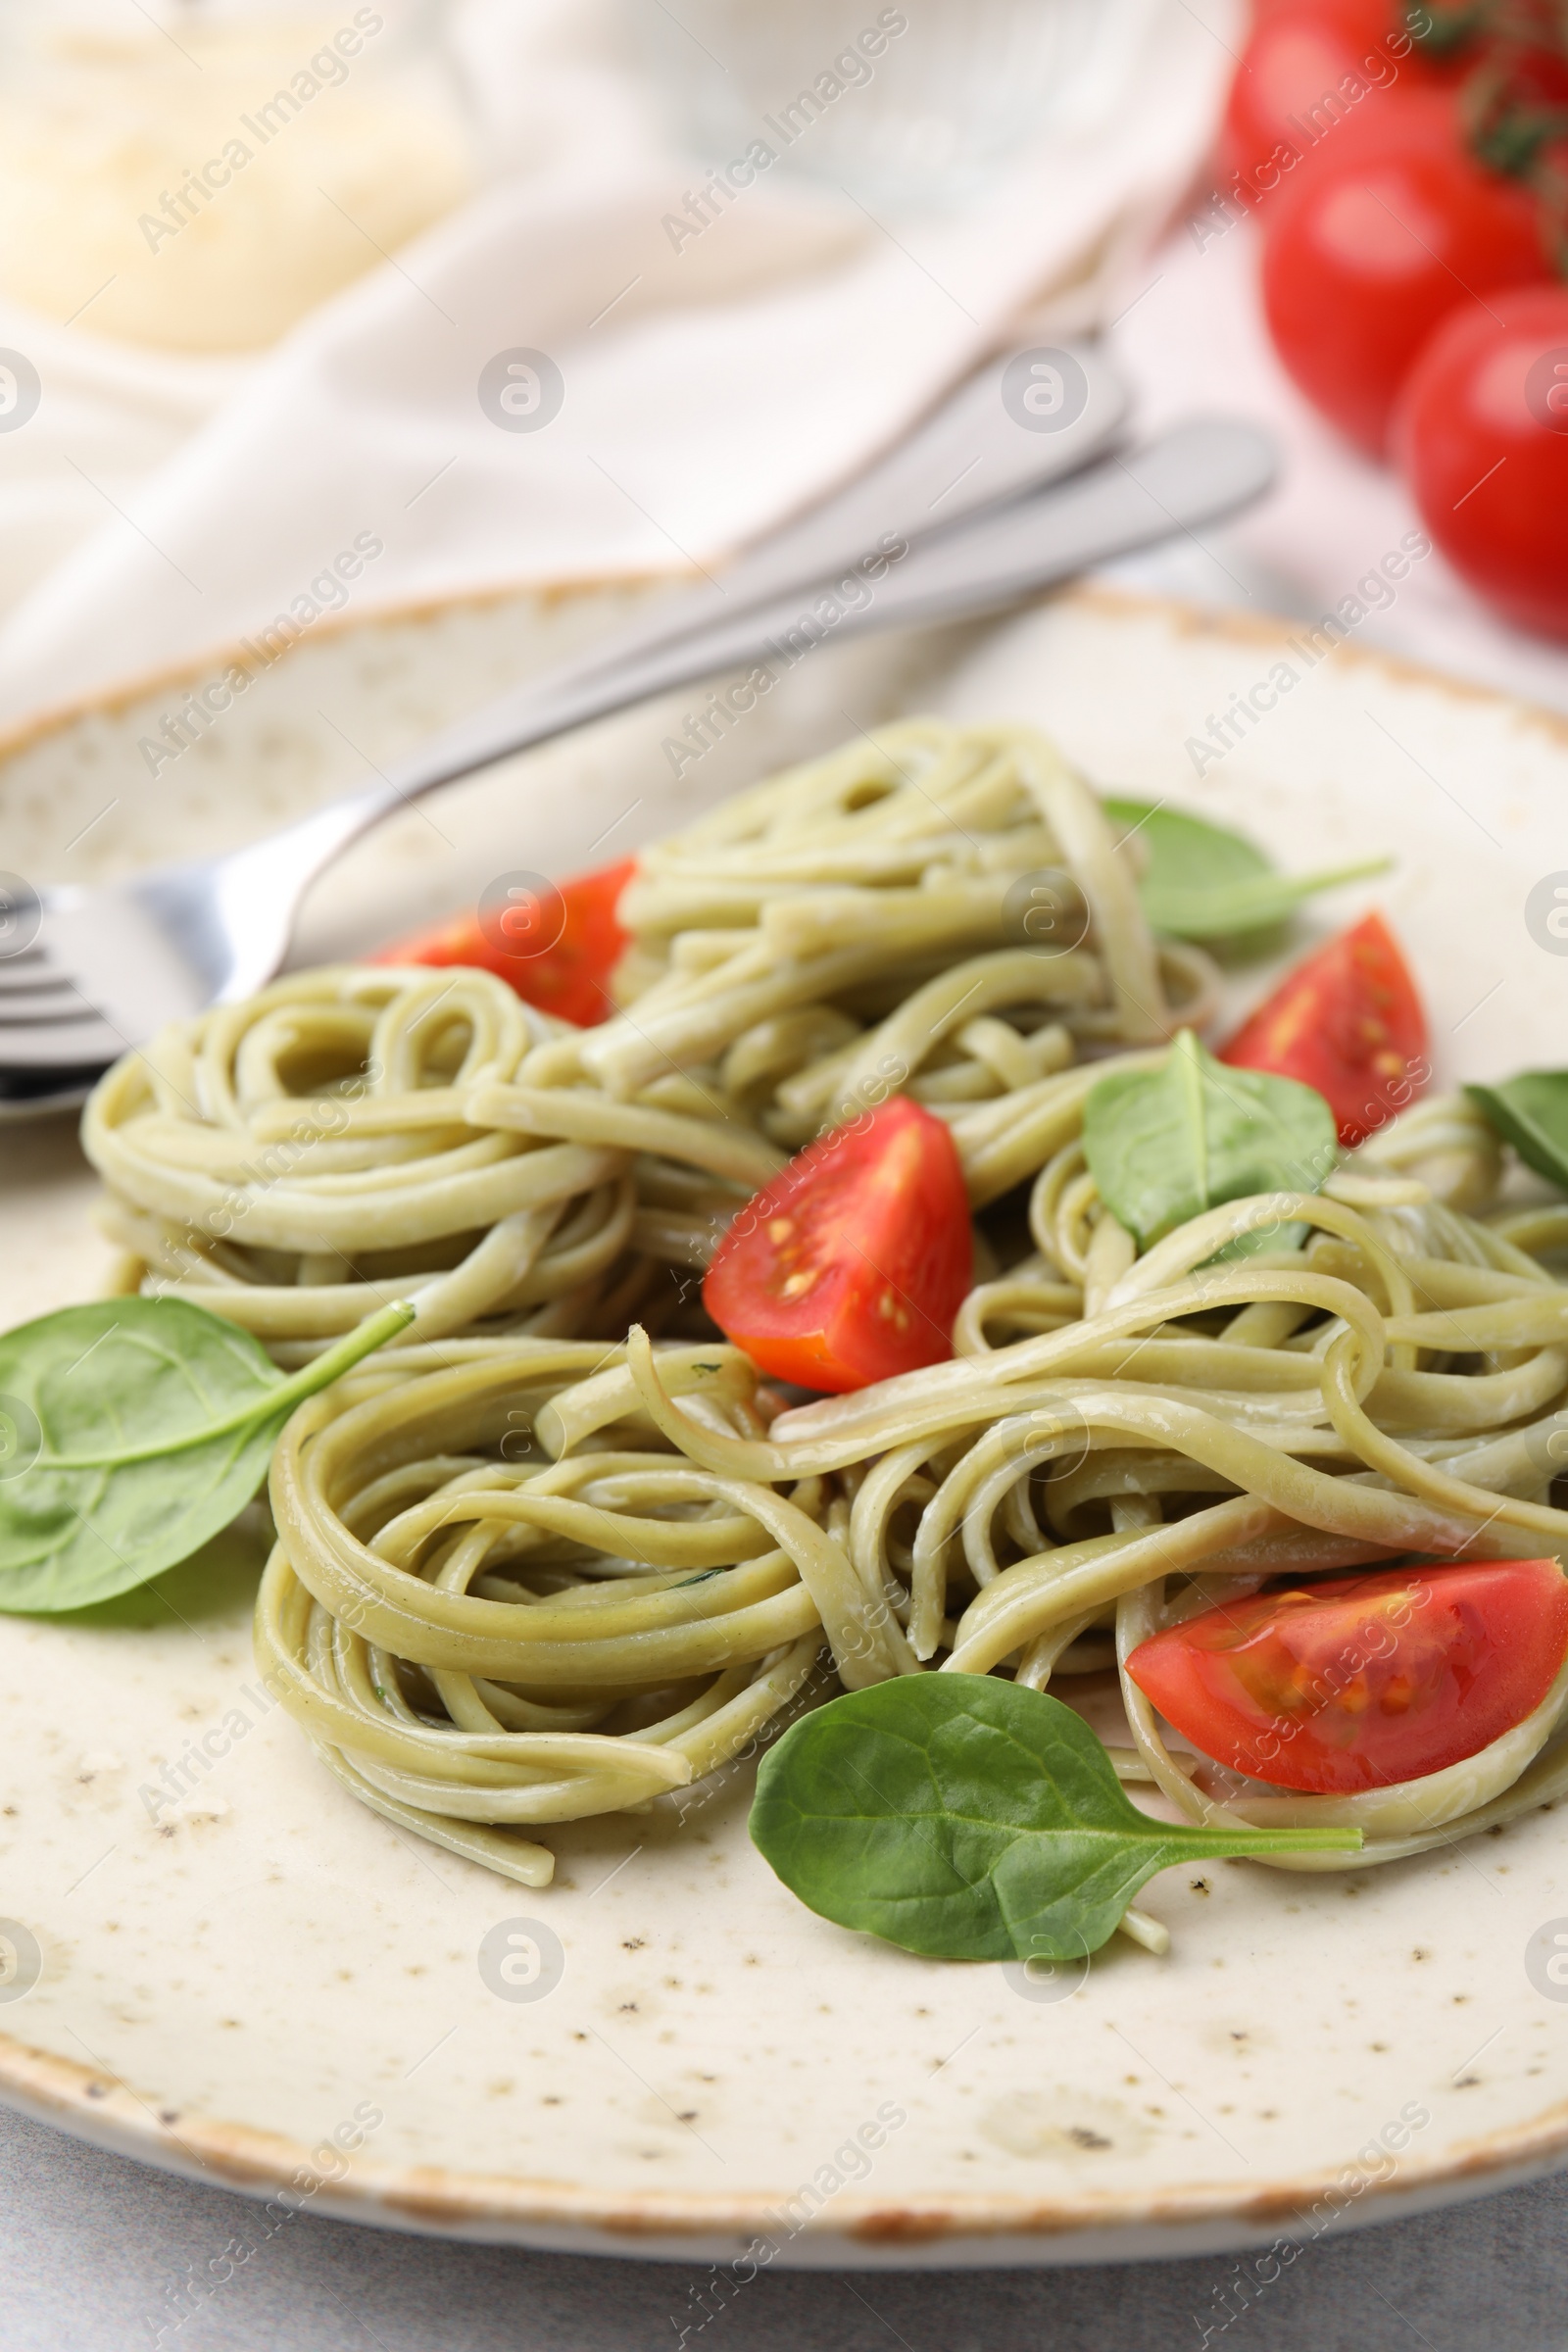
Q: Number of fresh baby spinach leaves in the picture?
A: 5